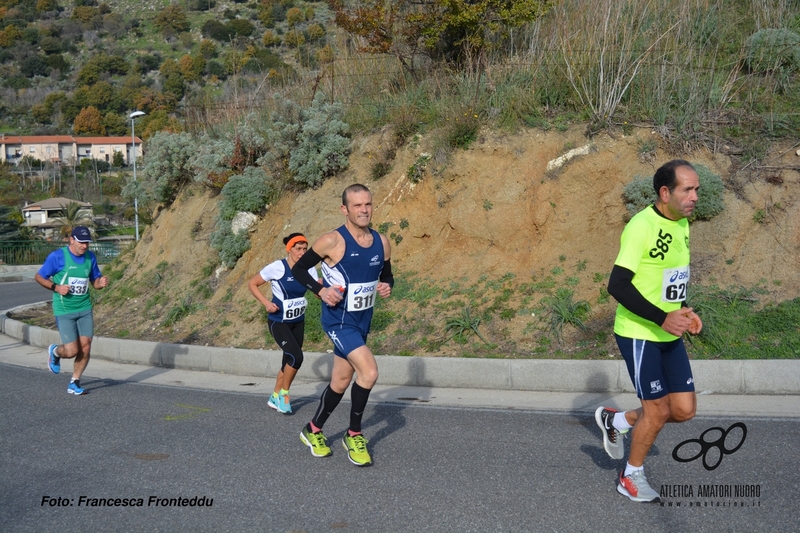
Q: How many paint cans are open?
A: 0